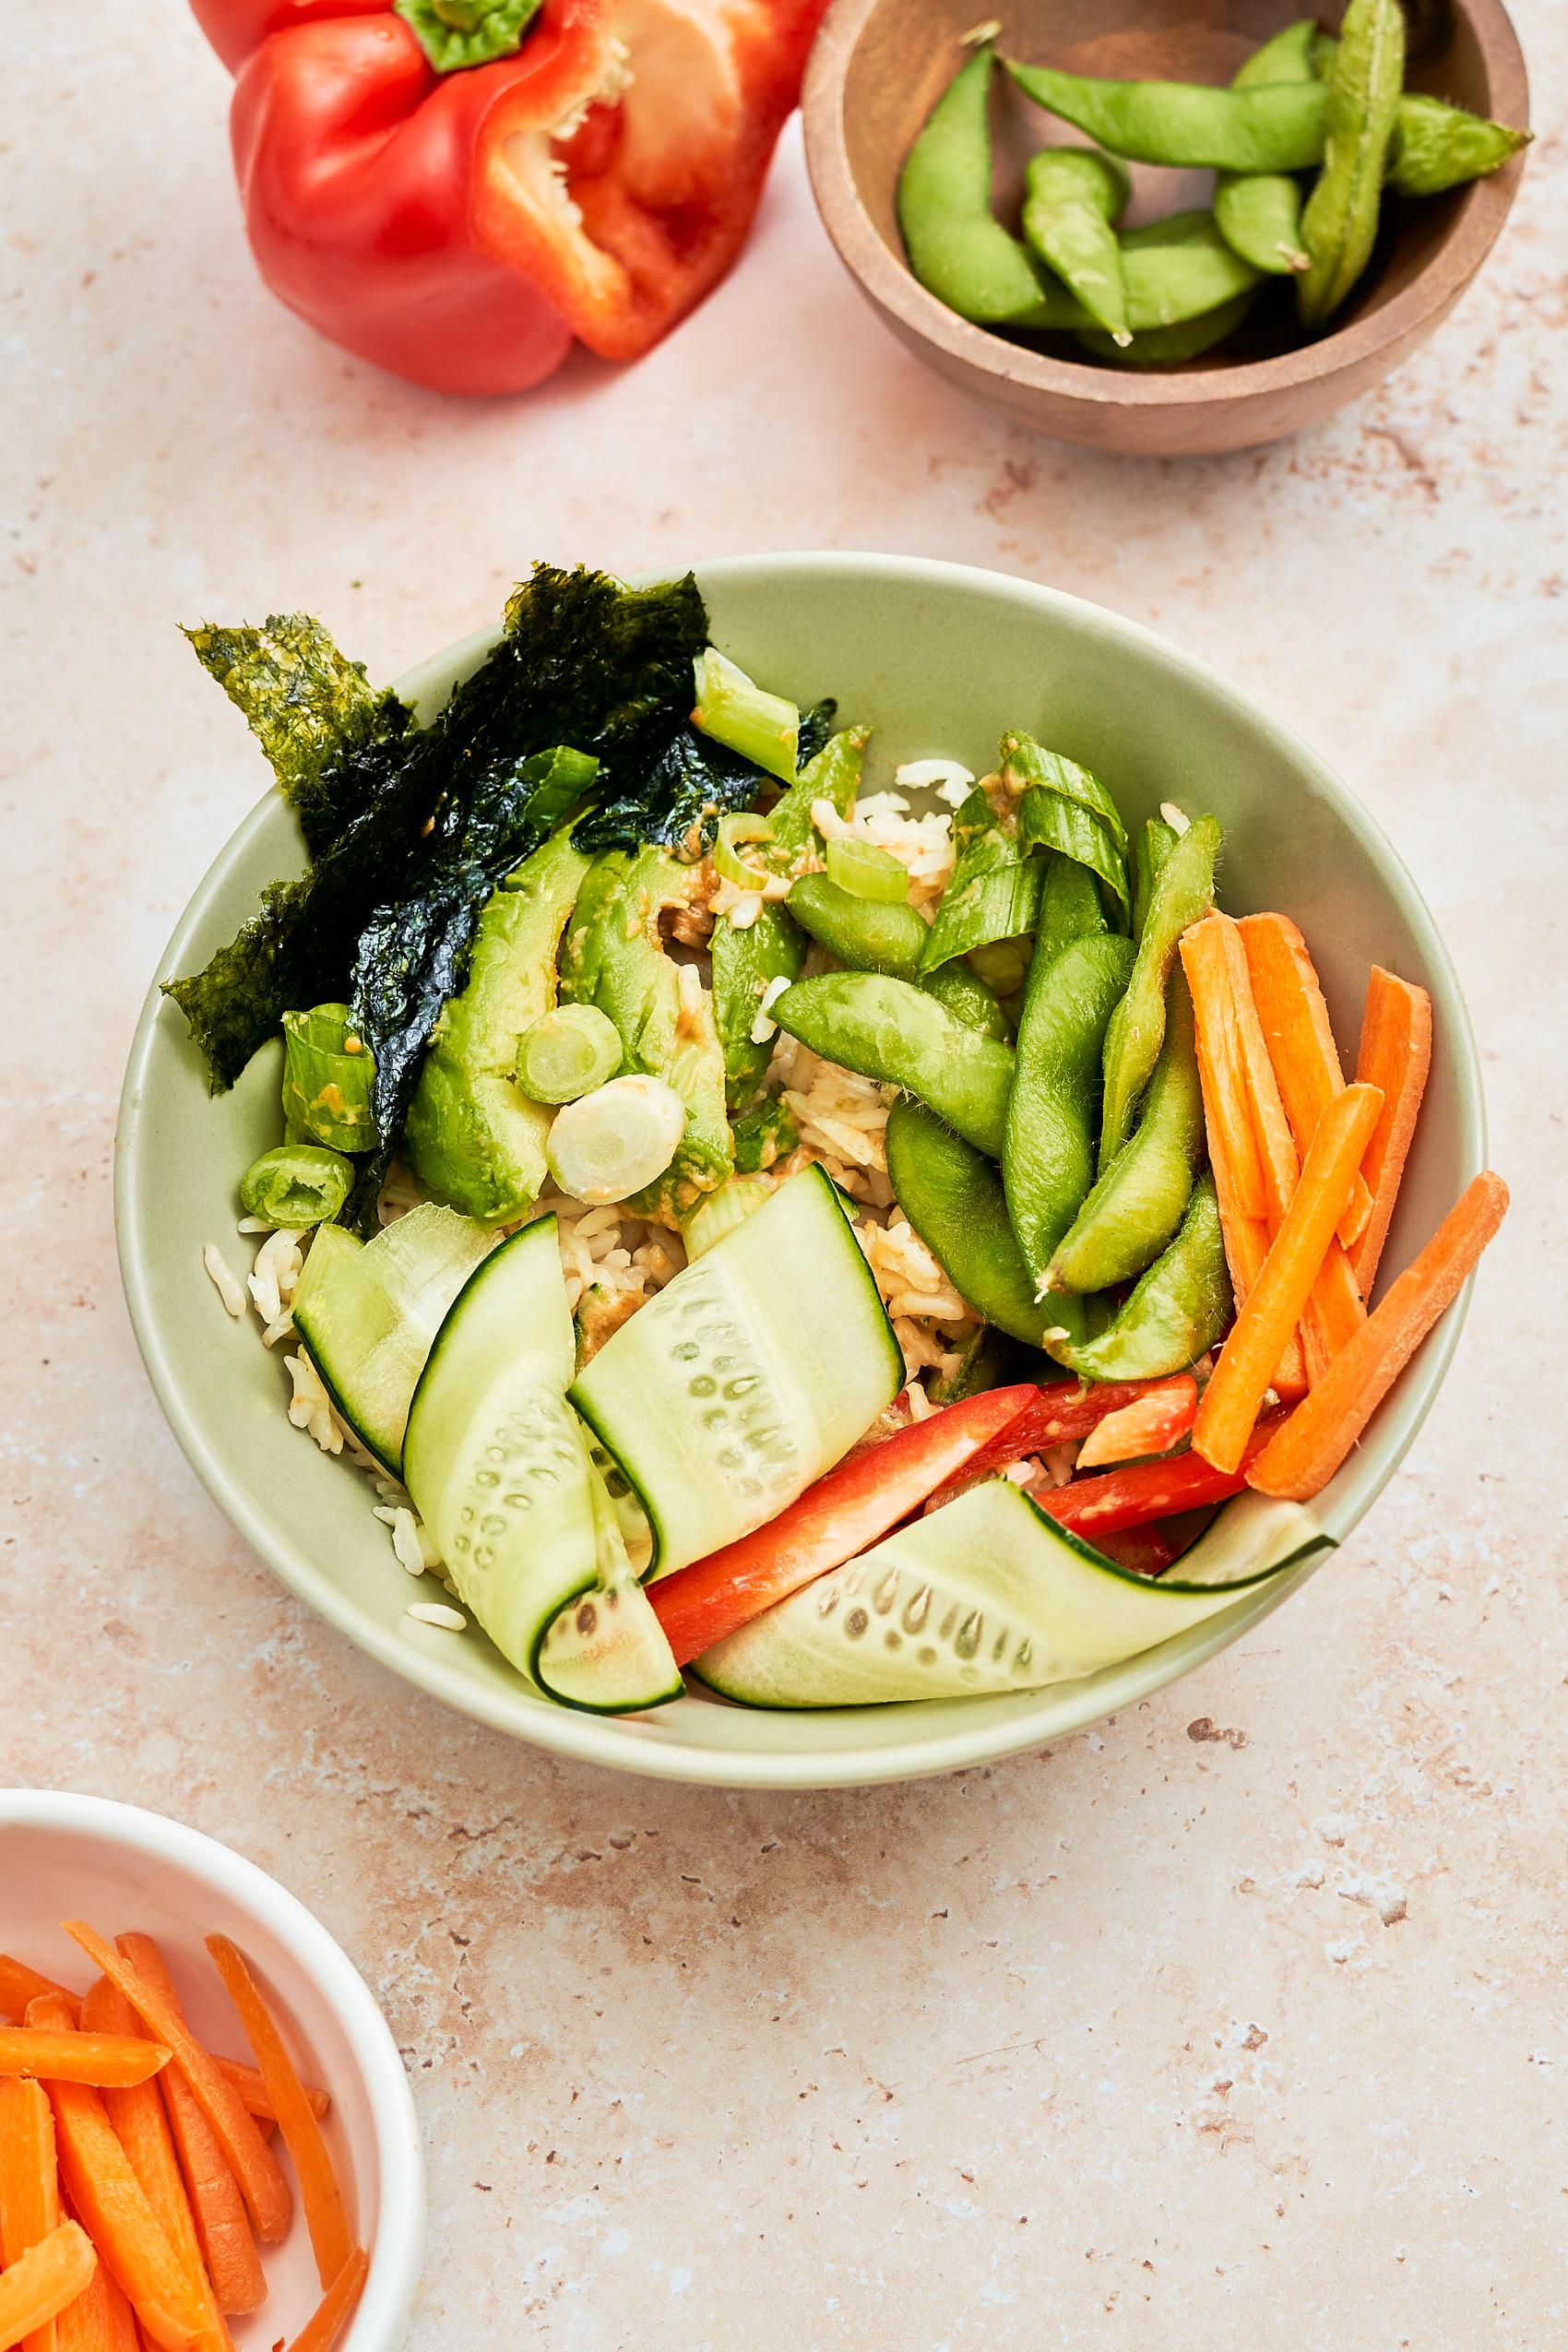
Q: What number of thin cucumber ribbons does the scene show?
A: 4